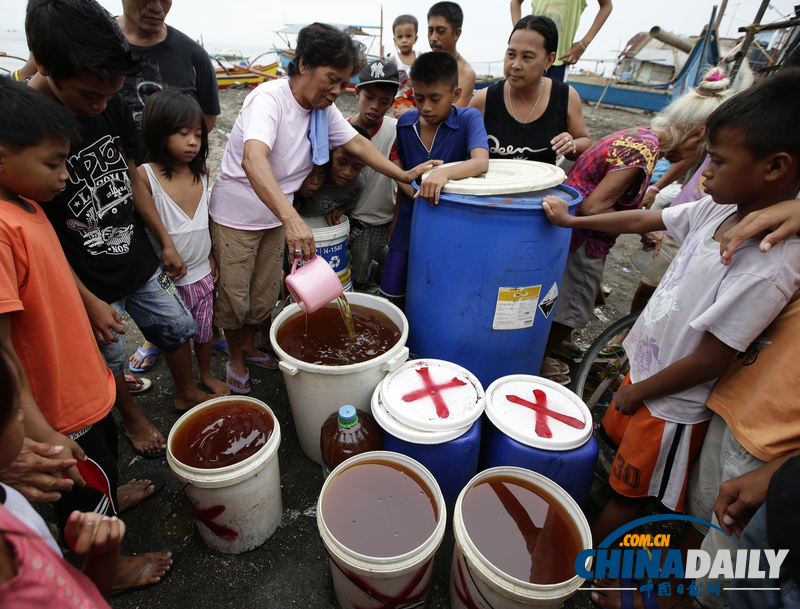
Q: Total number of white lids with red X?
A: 2